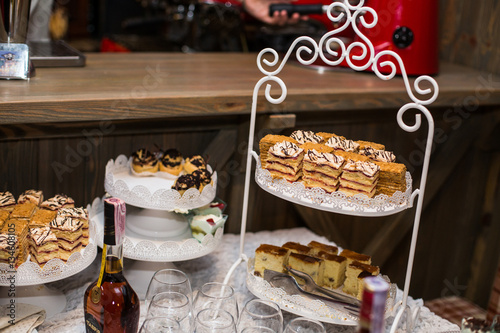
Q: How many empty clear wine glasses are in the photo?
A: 8